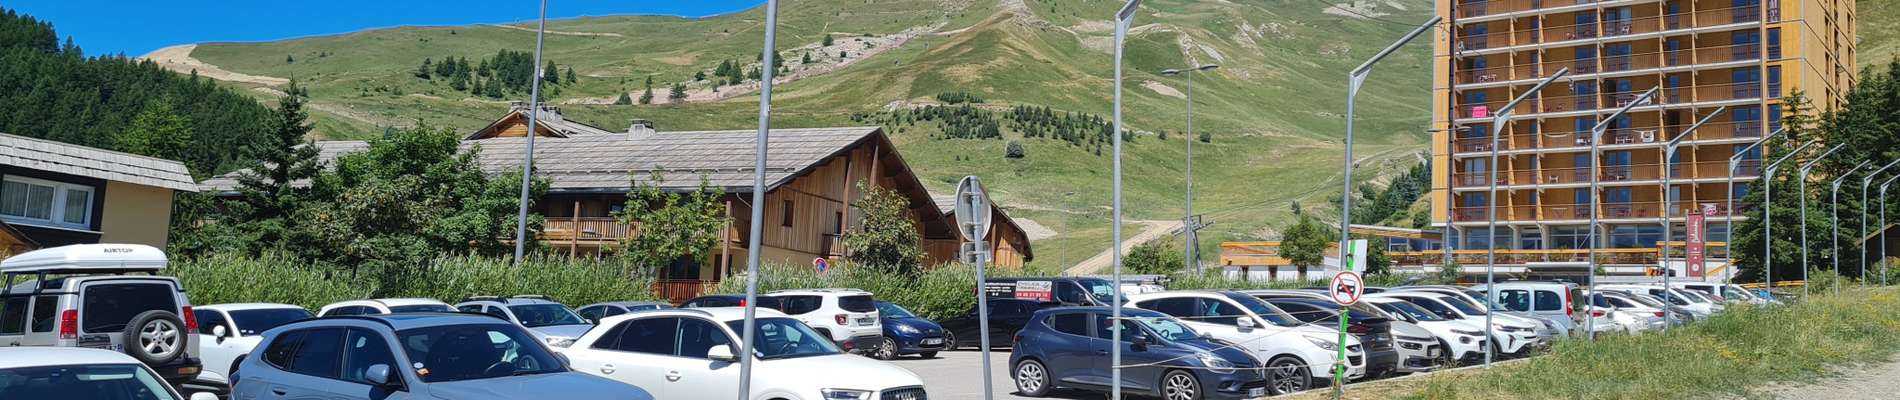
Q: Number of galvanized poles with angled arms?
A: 11